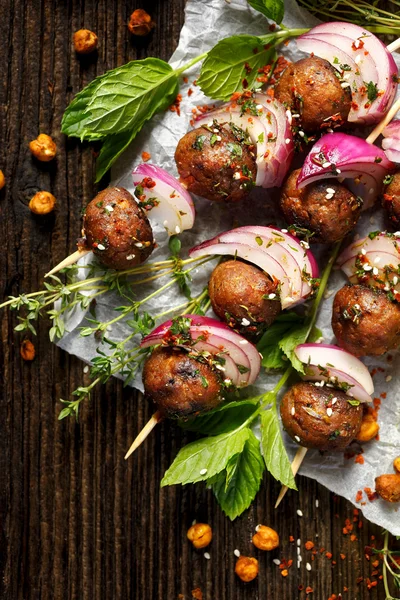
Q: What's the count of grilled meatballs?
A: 9